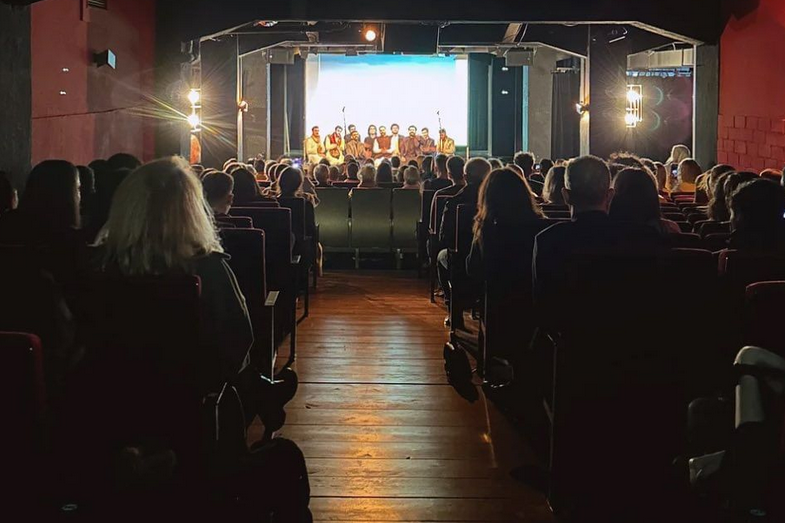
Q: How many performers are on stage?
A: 10